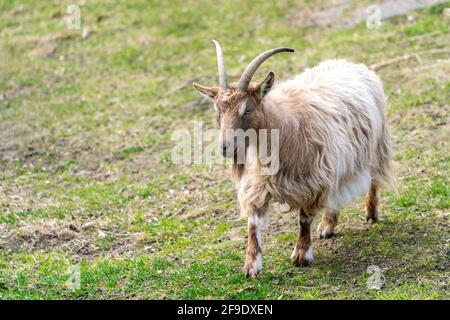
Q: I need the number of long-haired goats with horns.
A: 1